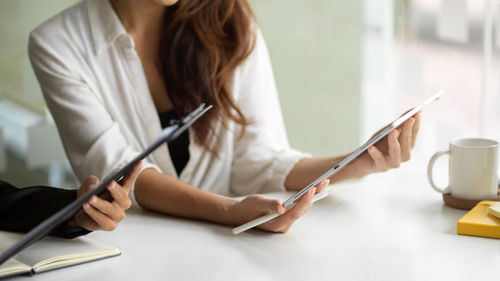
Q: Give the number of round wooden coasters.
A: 1